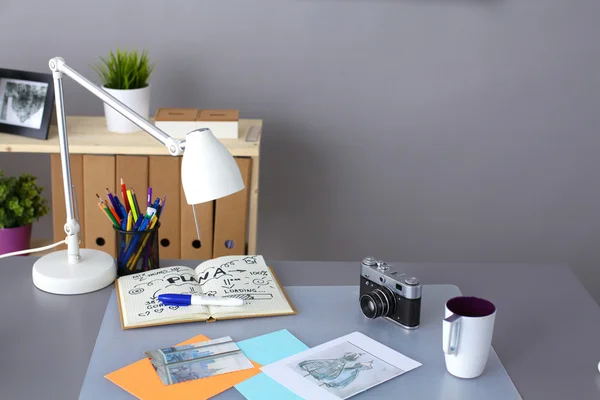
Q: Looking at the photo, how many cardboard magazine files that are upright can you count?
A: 6